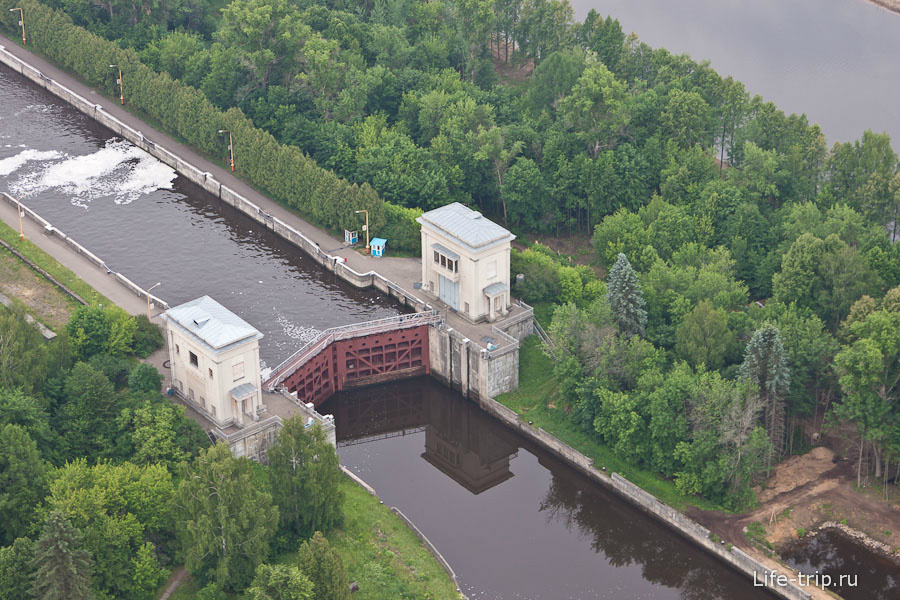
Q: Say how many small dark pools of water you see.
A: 1